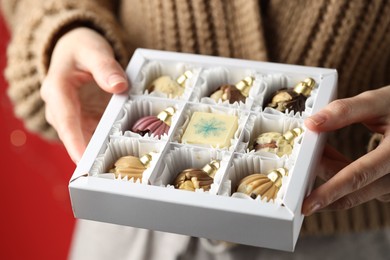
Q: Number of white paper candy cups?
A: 9